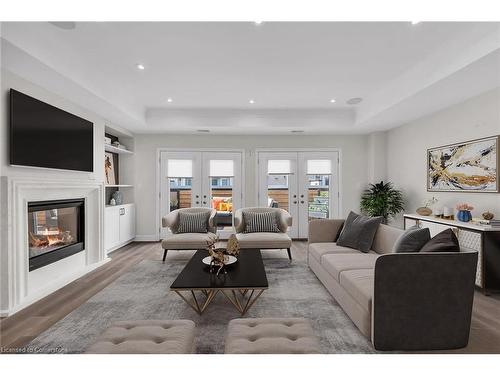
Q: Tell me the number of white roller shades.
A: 4